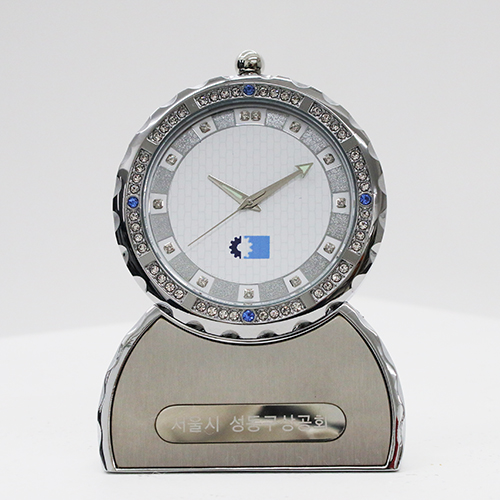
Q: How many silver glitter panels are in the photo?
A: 12